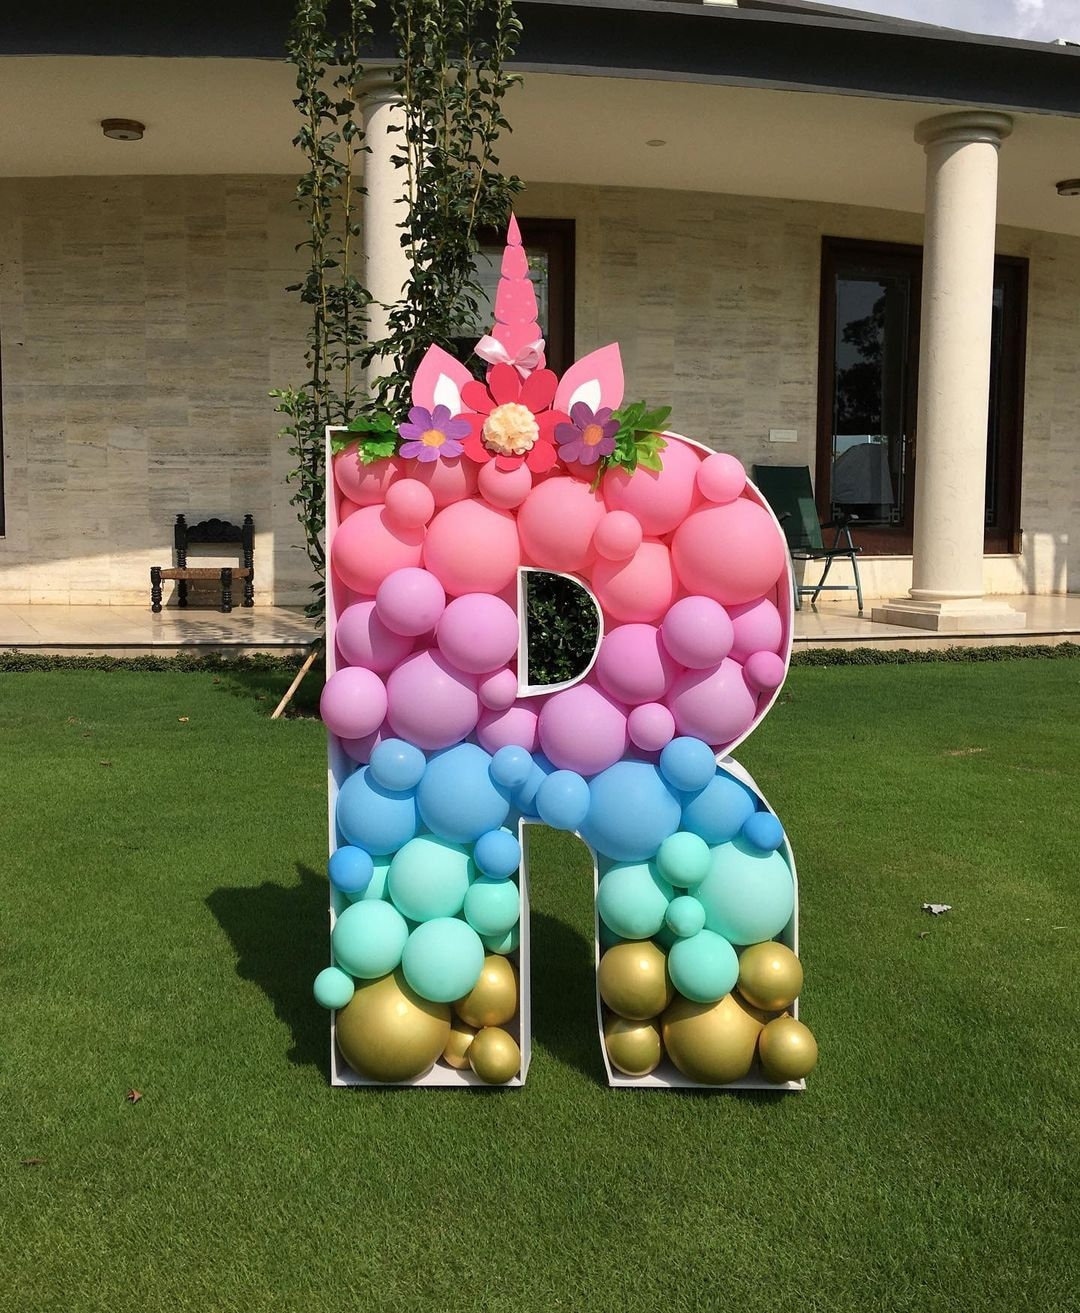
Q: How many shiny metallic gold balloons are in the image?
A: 9